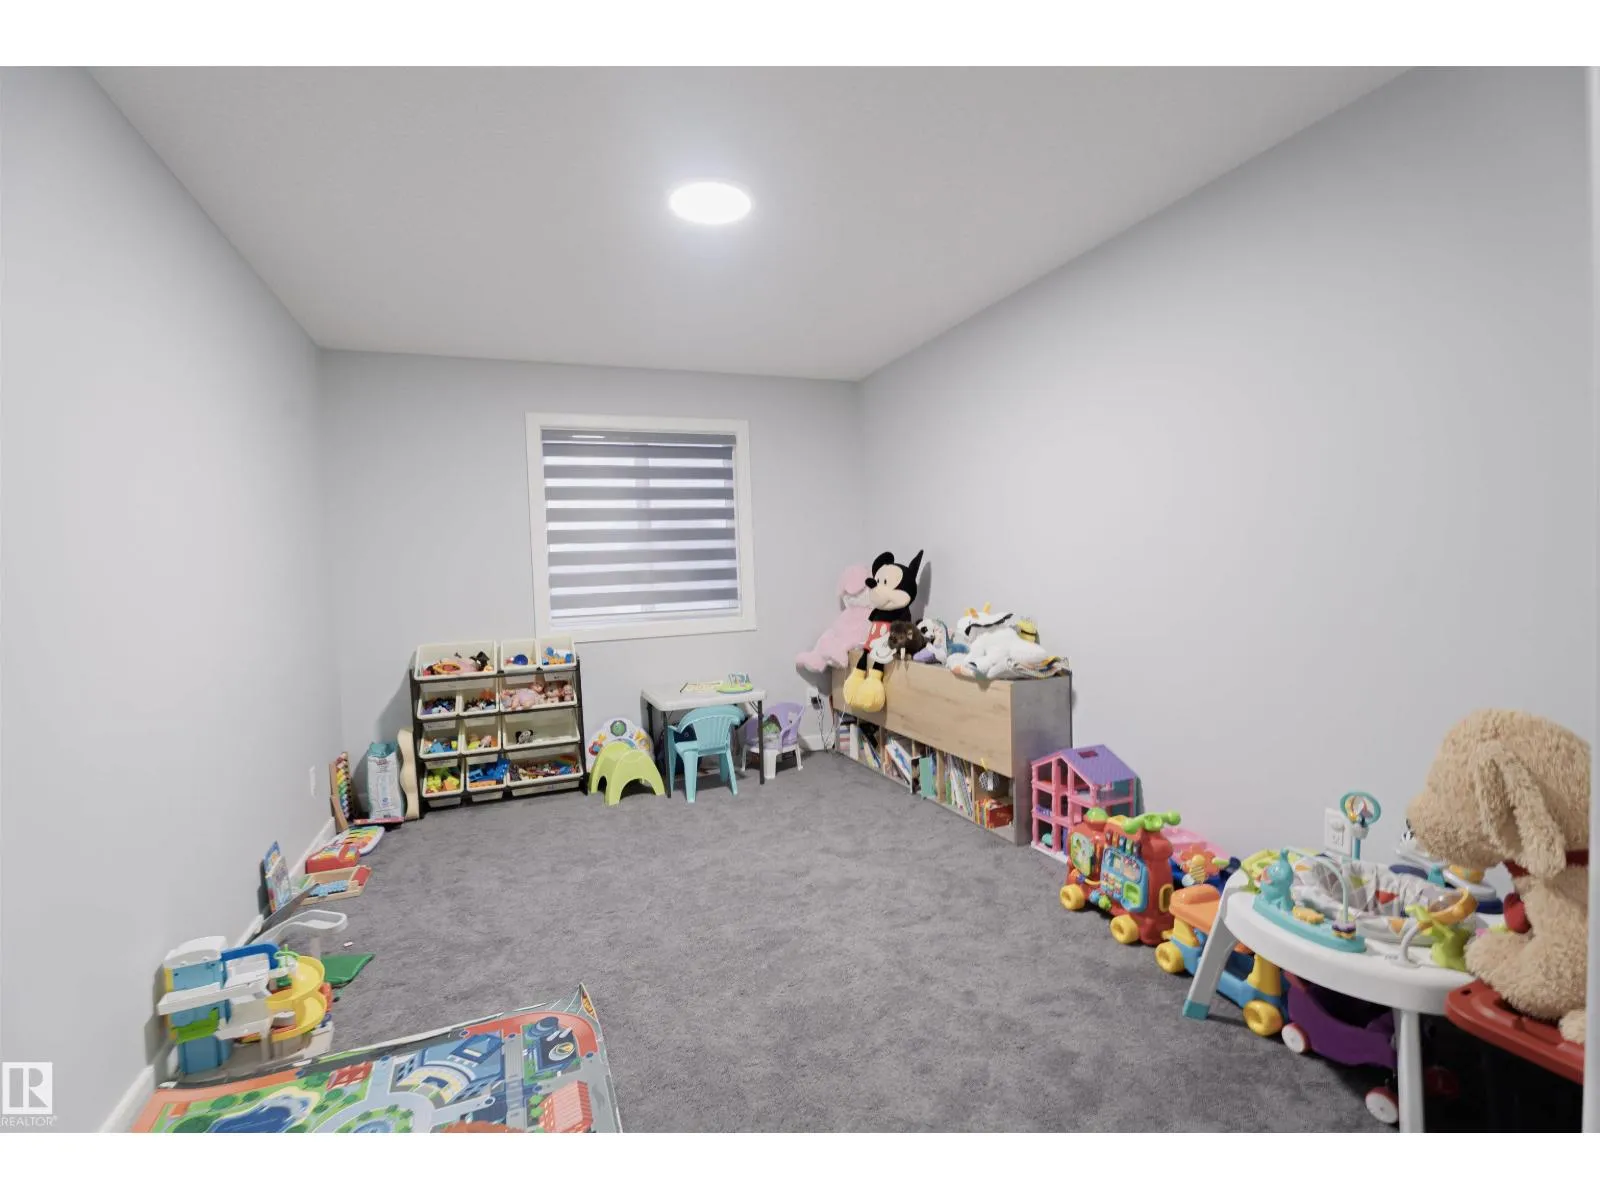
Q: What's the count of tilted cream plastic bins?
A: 12